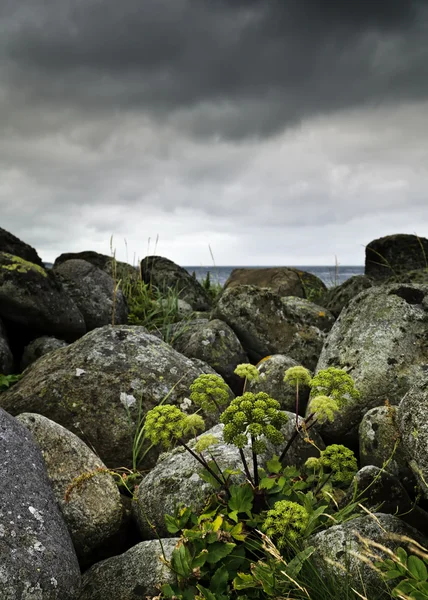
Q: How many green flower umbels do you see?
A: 12